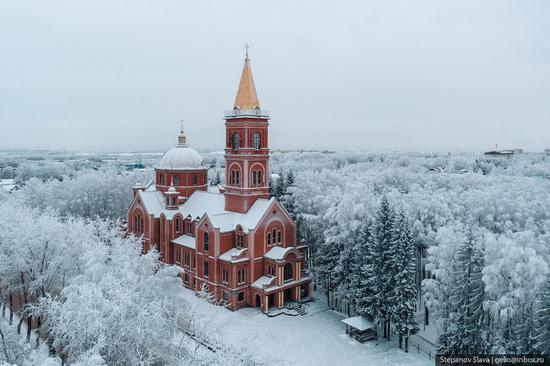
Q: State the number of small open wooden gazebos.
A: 1